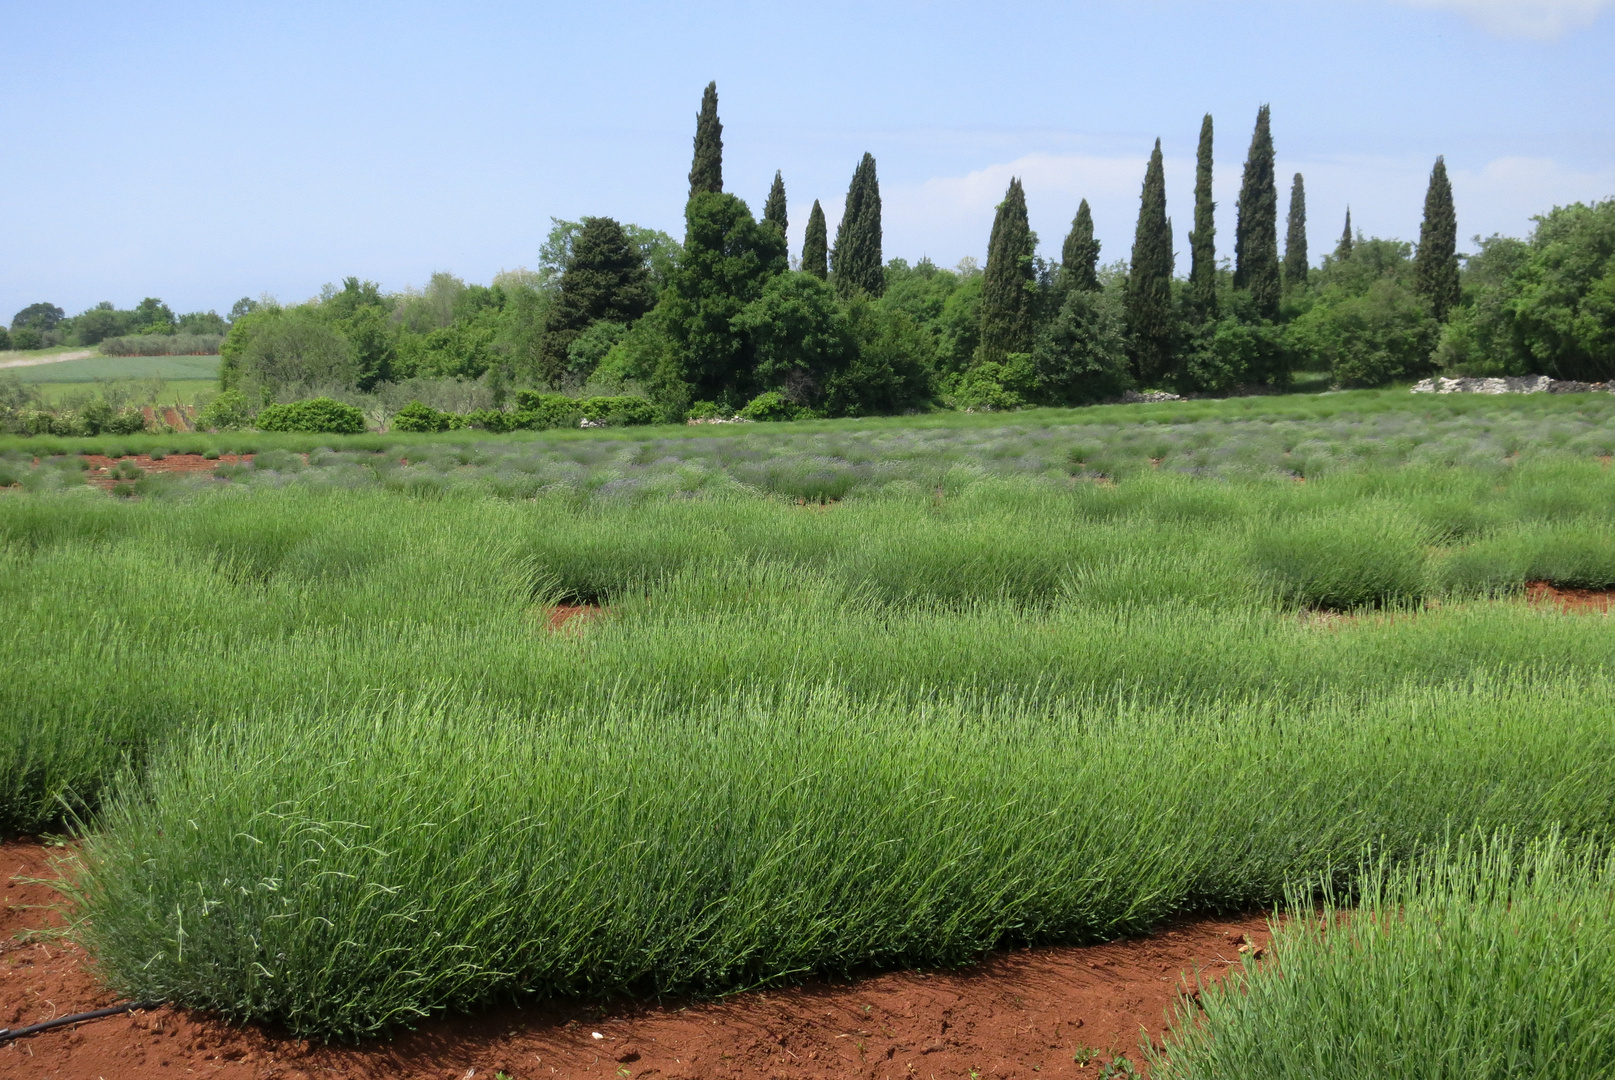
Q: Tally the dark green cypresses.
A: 12